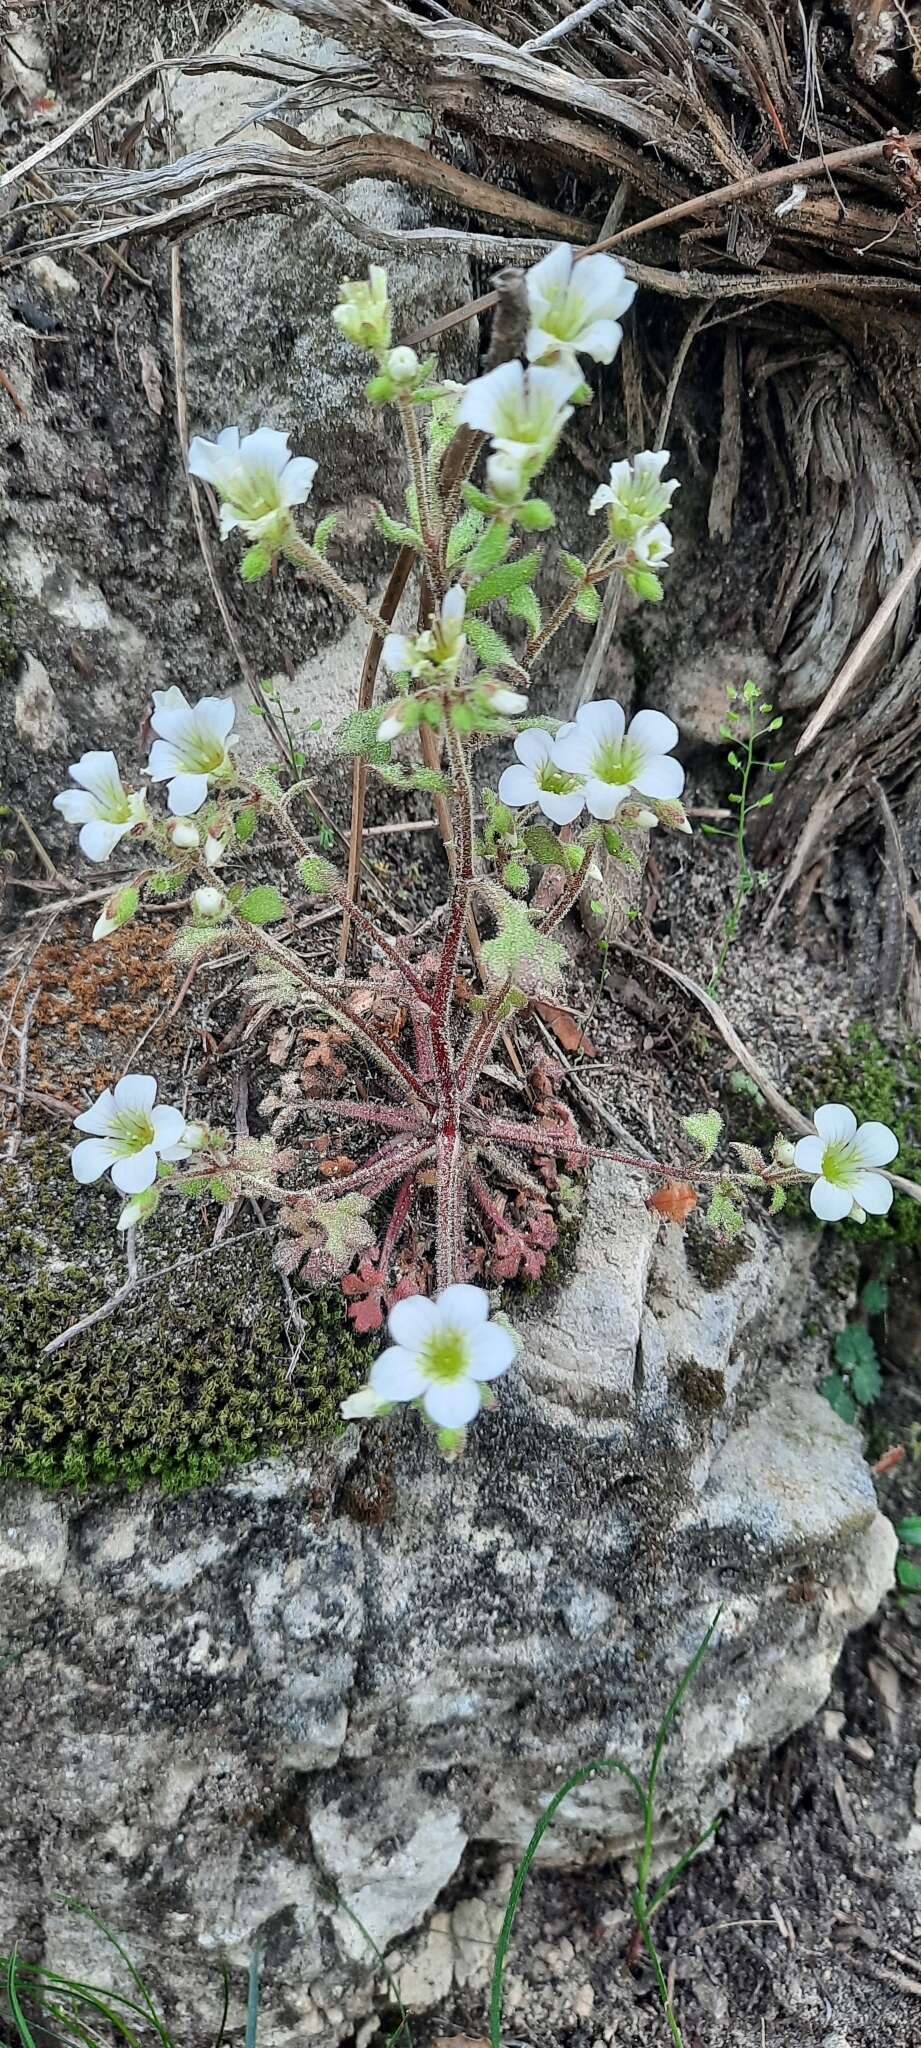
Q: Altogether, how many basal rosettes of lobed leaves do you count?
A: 1